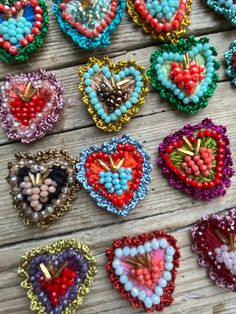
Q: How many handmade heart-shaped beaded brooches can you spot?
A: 14